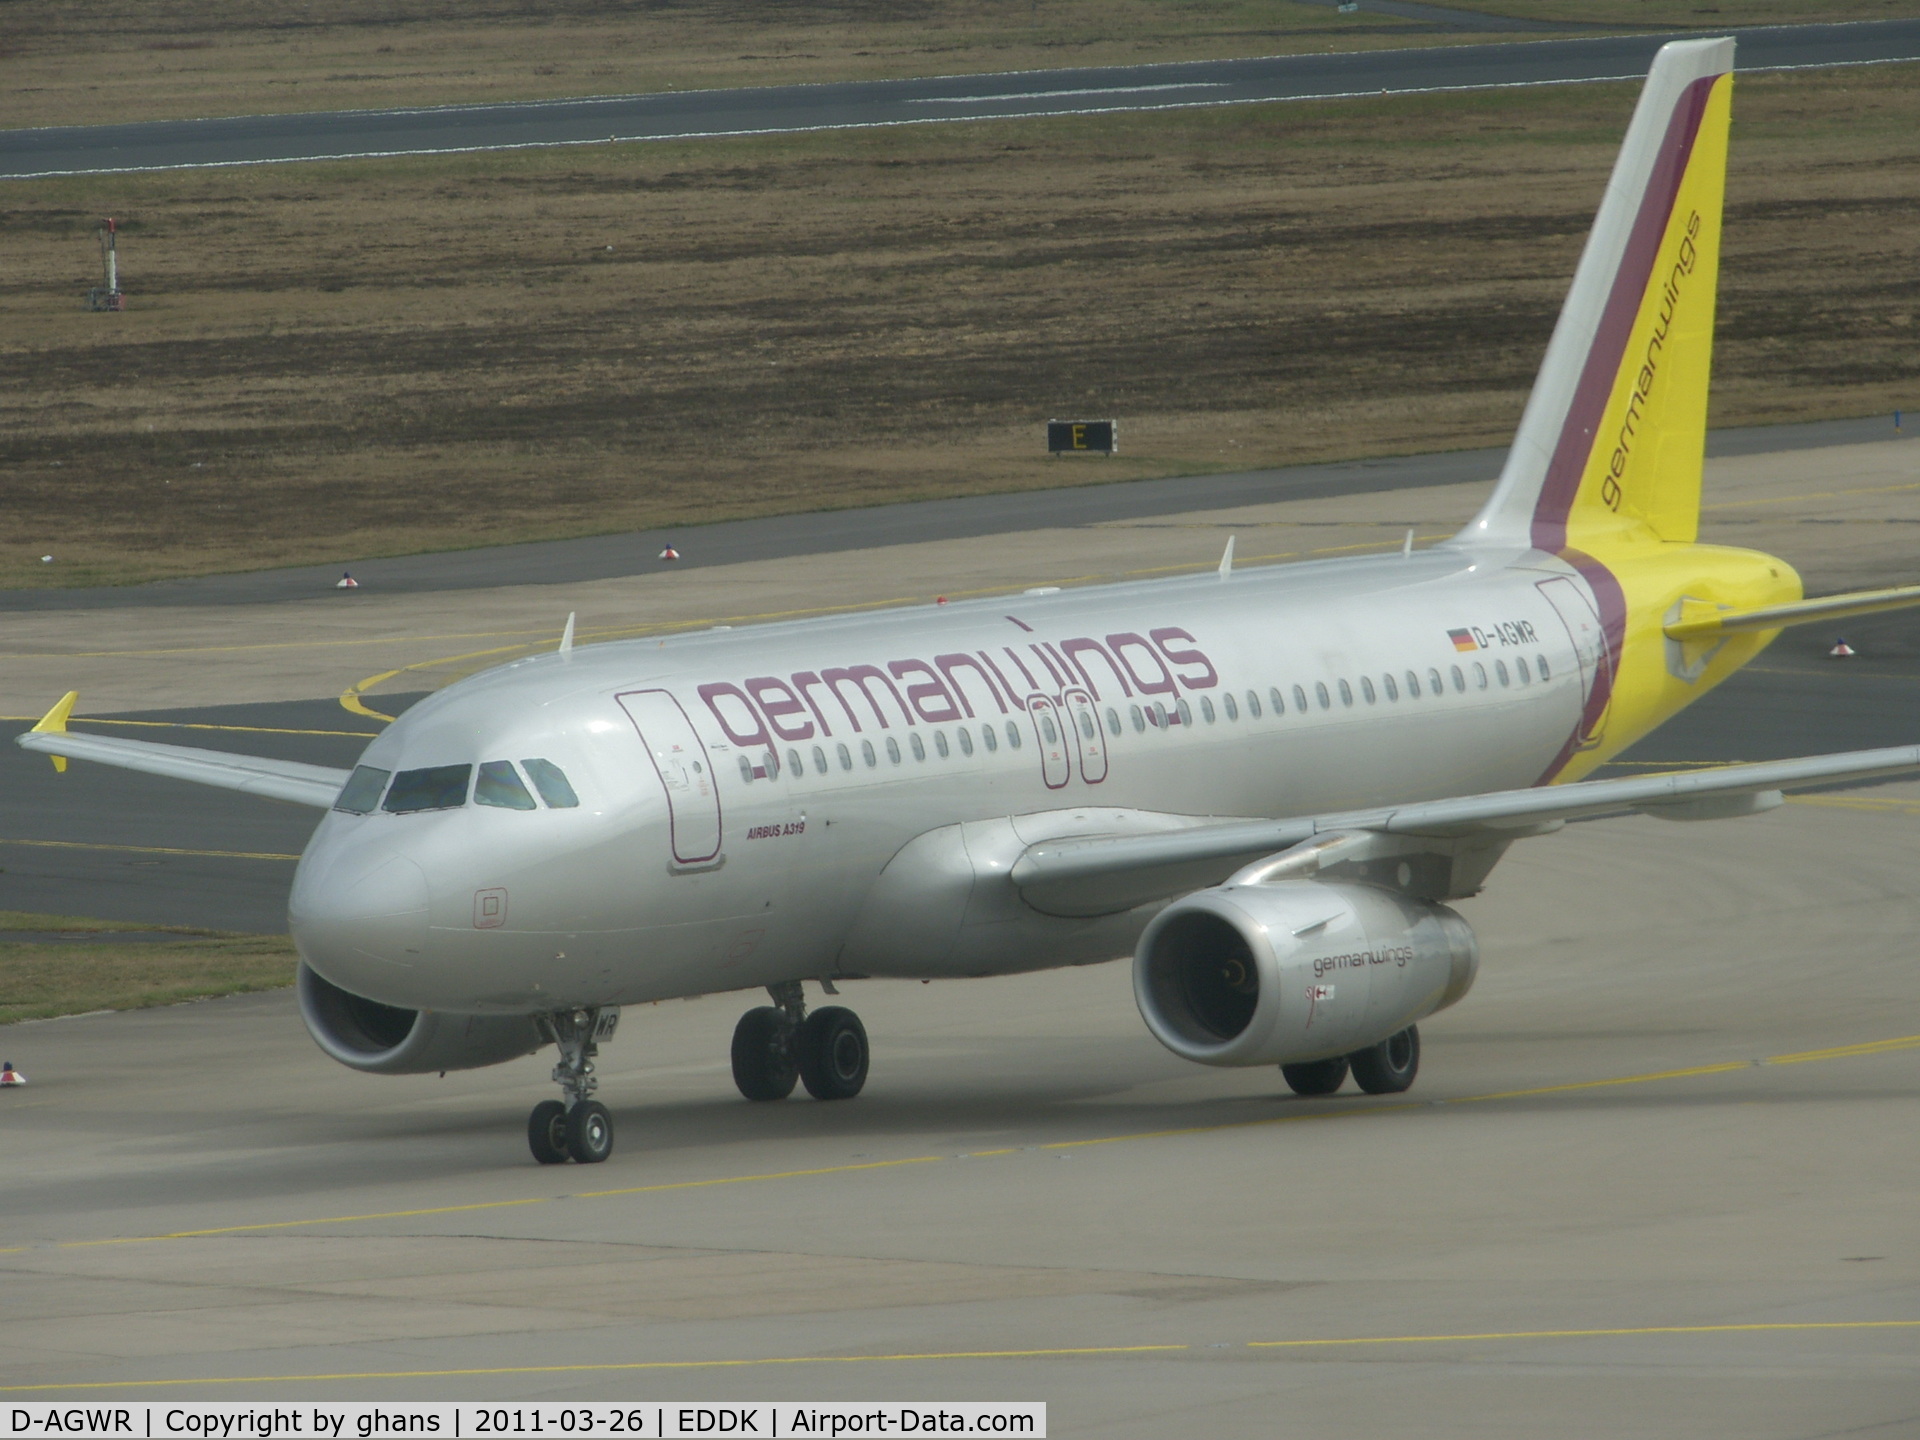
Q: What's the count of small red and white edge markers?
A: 4